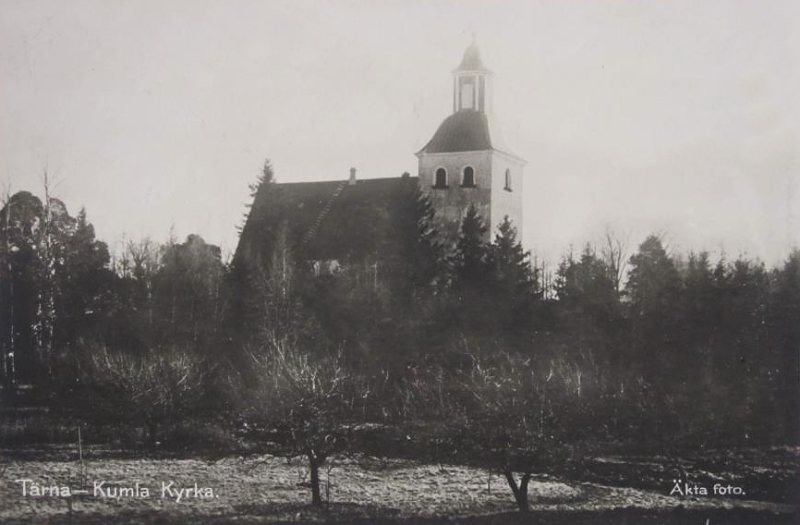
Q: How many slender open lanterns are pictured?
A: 1